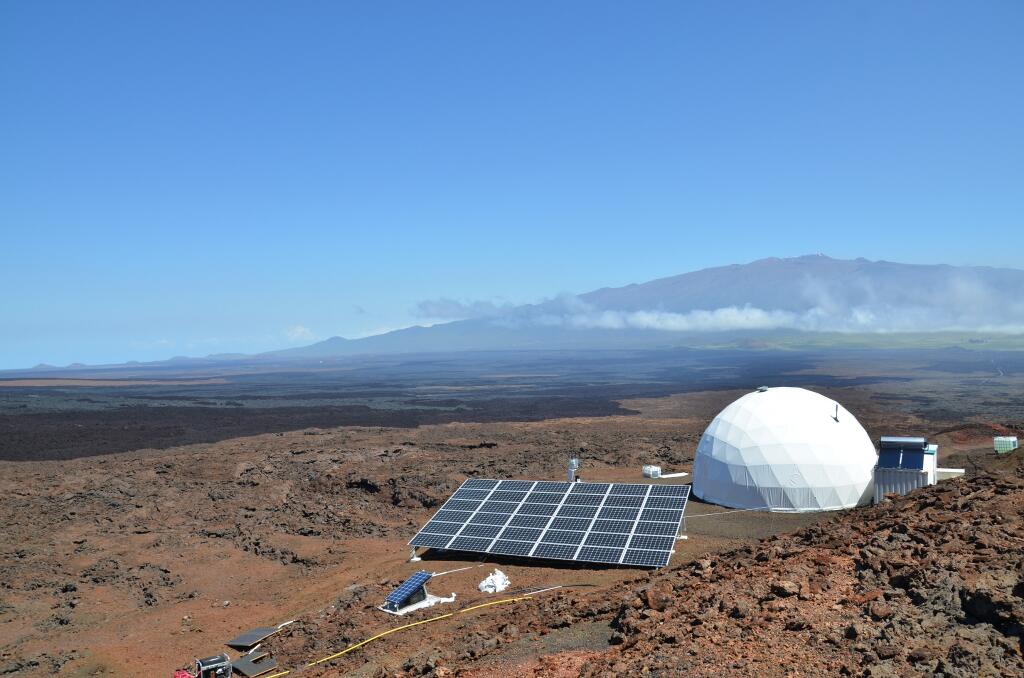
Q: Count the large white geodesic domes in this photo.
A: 1